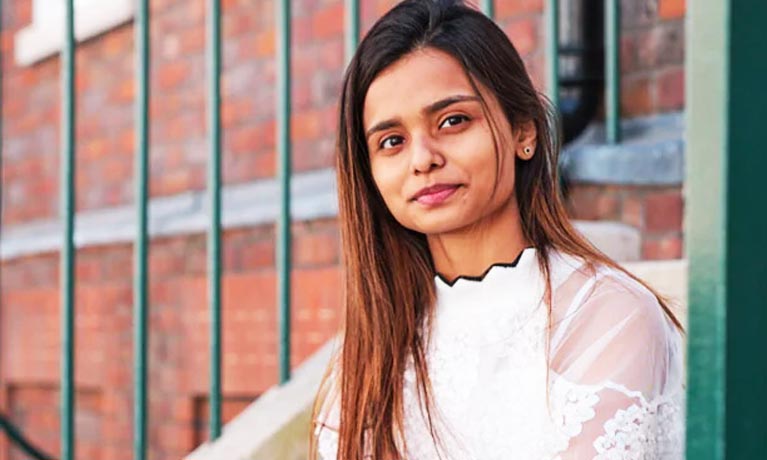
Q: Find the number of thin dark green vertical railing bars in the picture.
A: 8